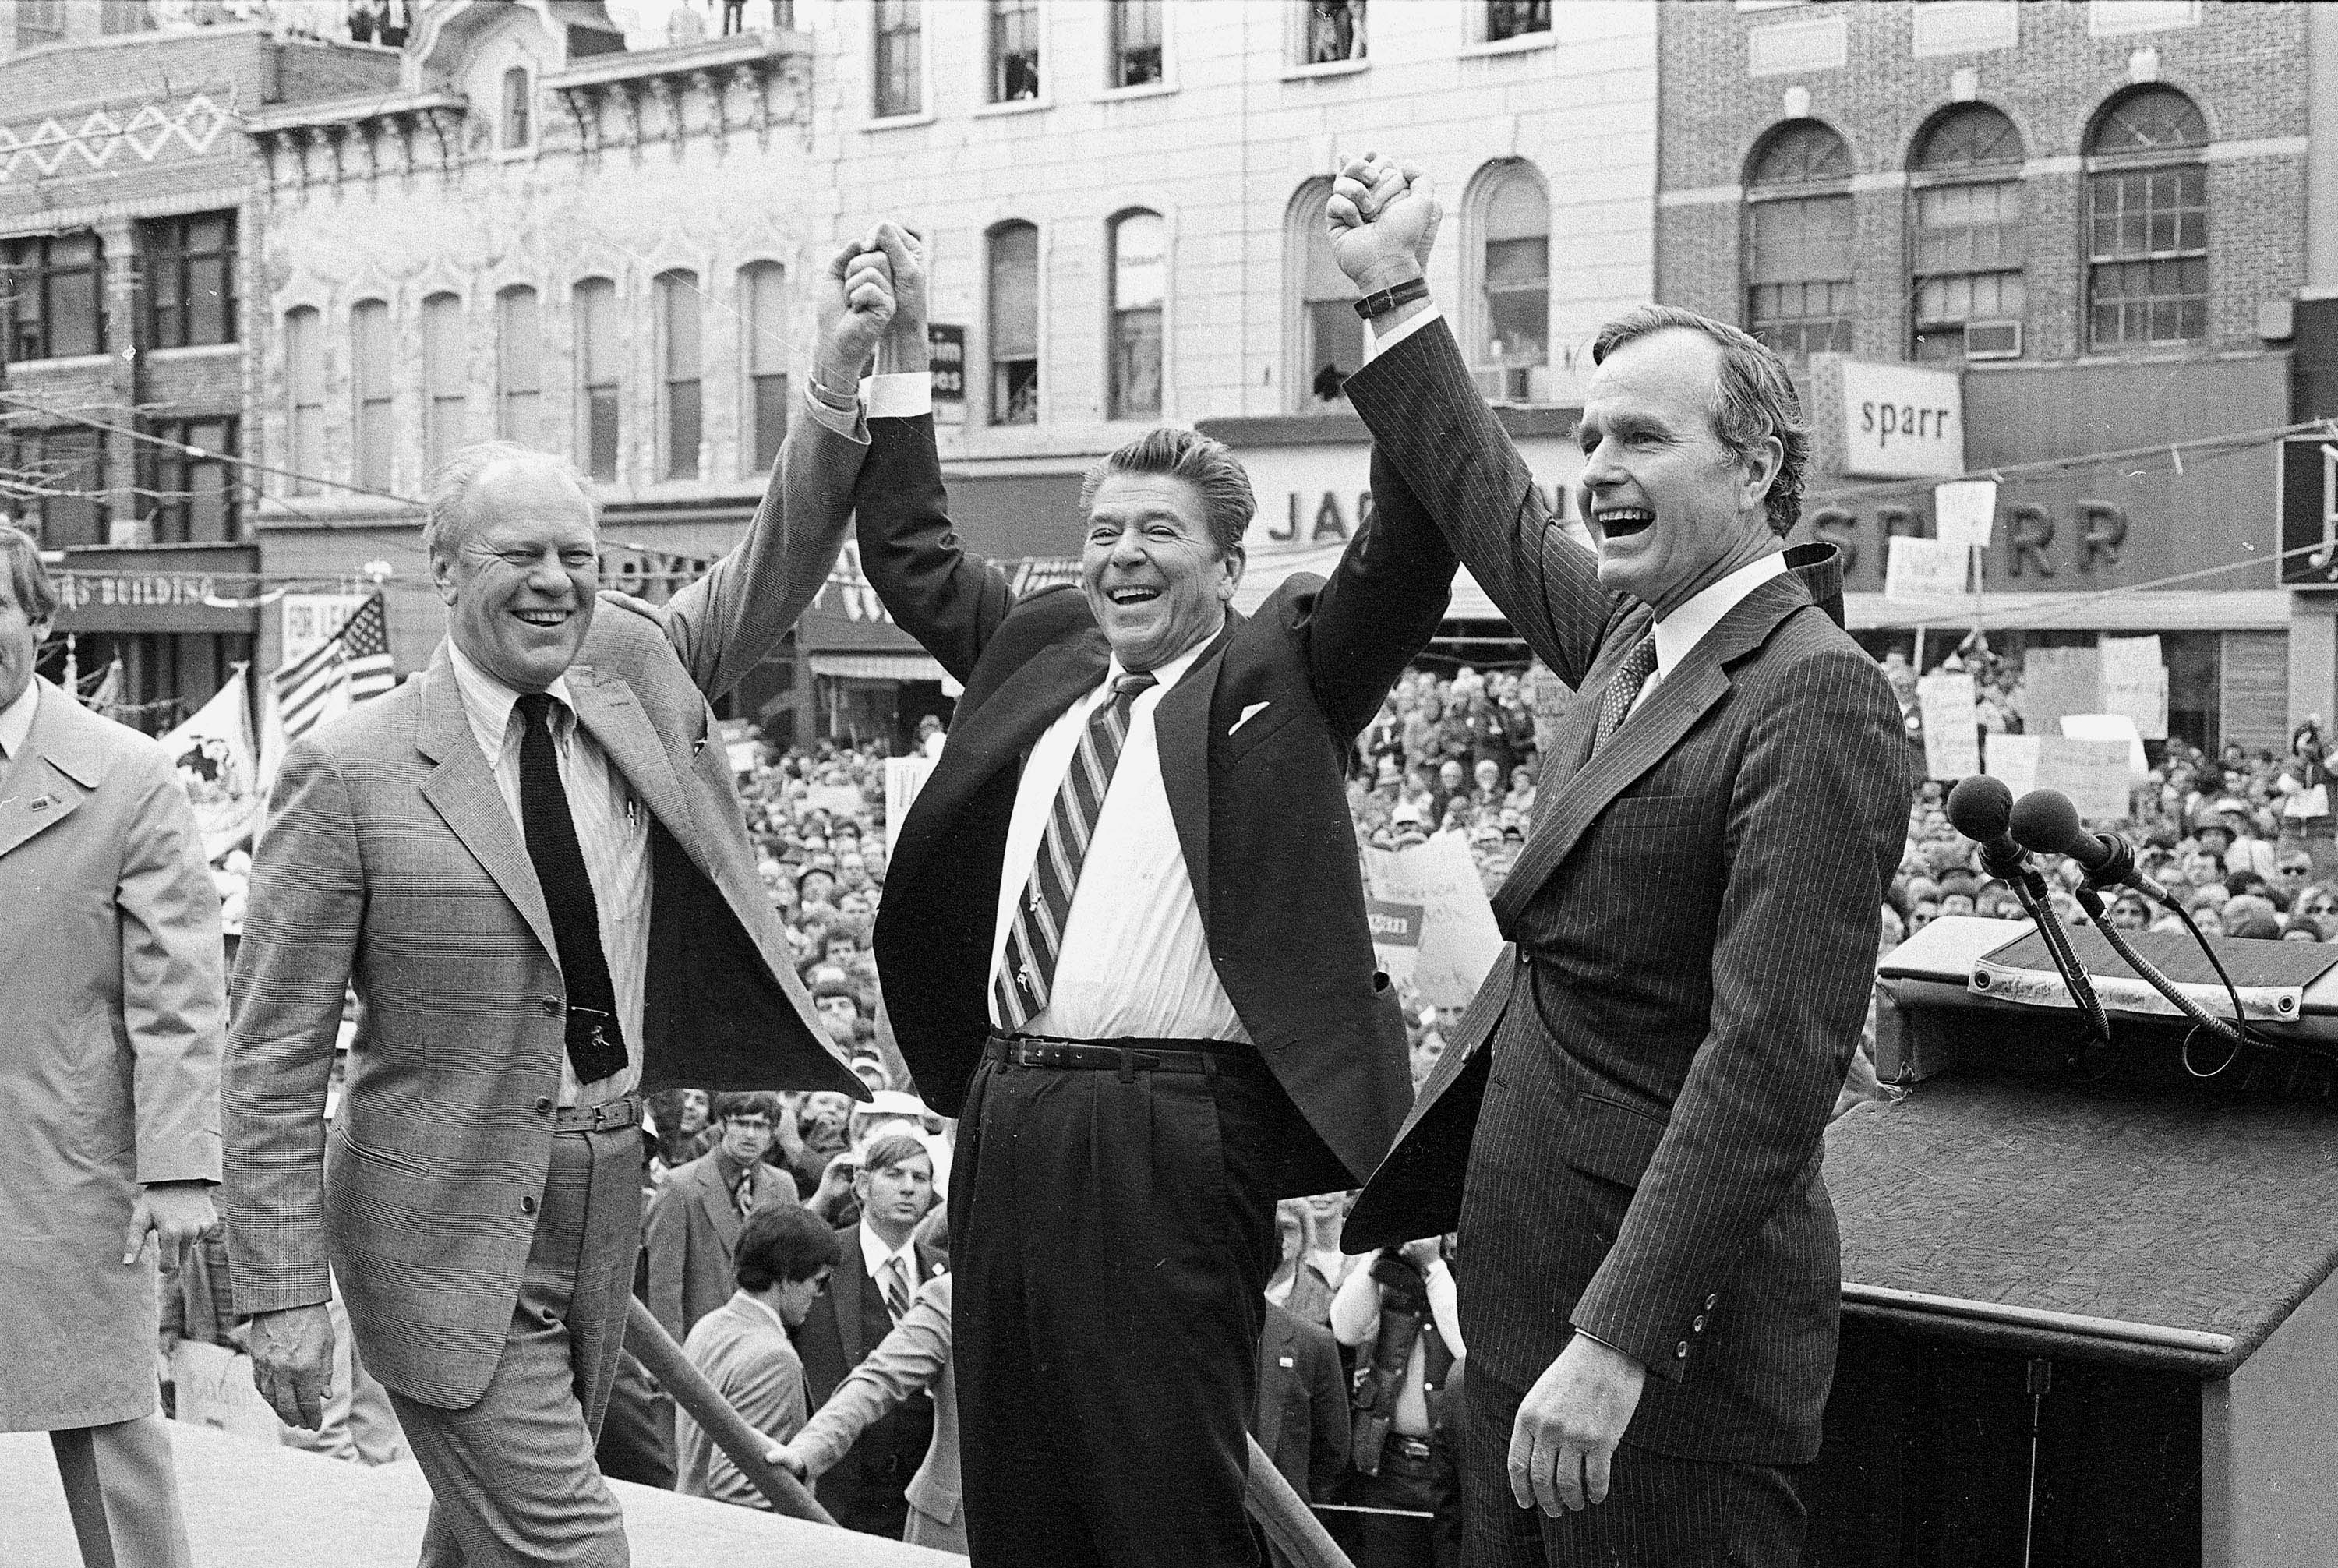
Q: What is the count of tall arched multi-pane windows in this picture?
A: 3